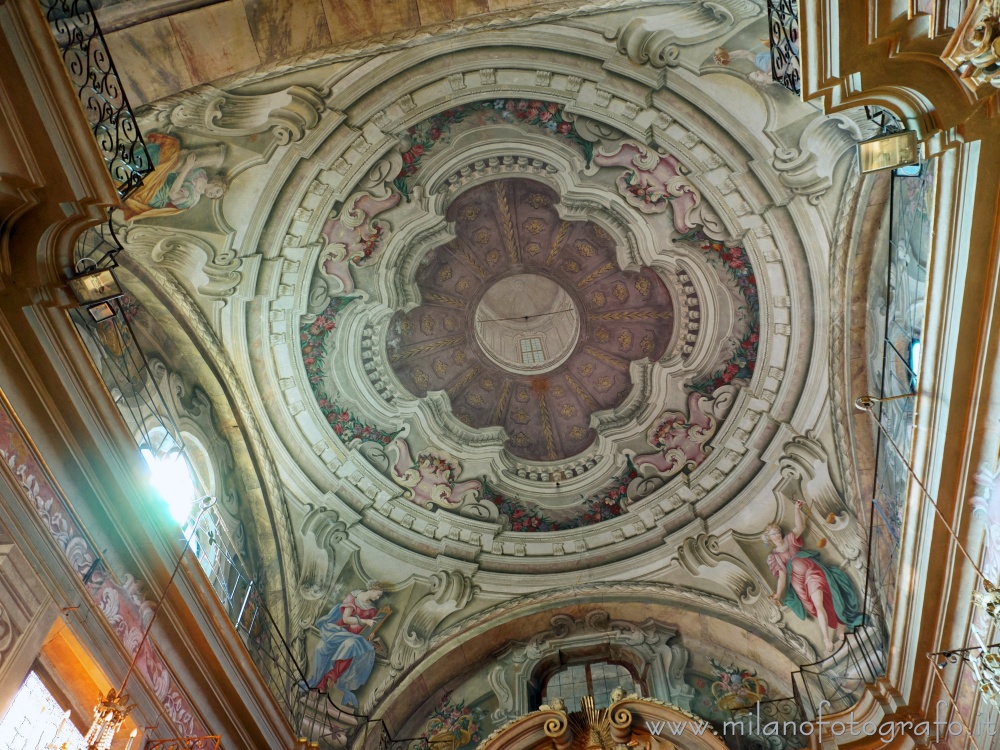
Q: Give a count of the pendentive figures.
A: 4